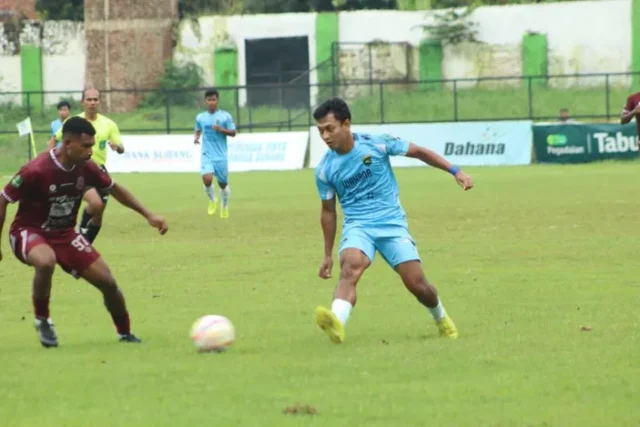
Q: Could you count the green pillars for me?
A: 6